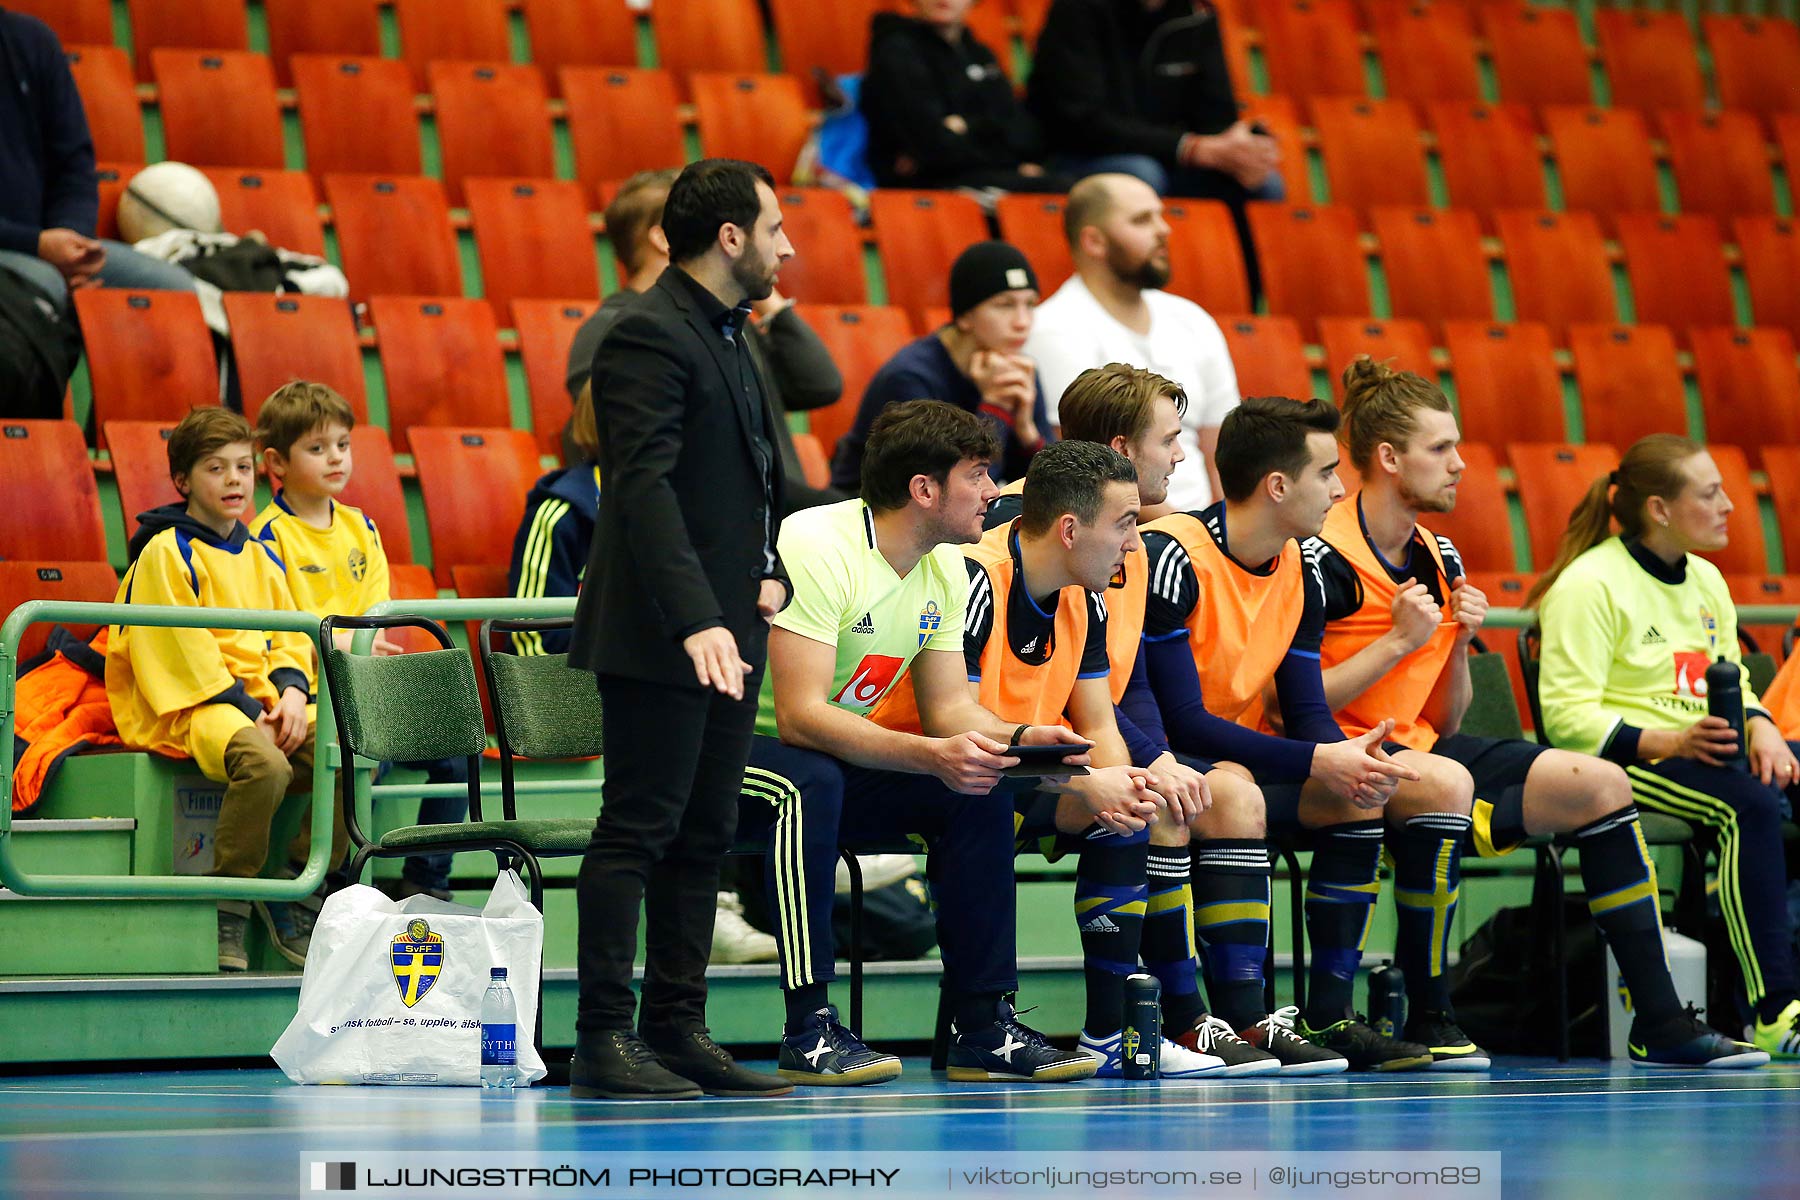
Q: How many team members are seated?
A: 6